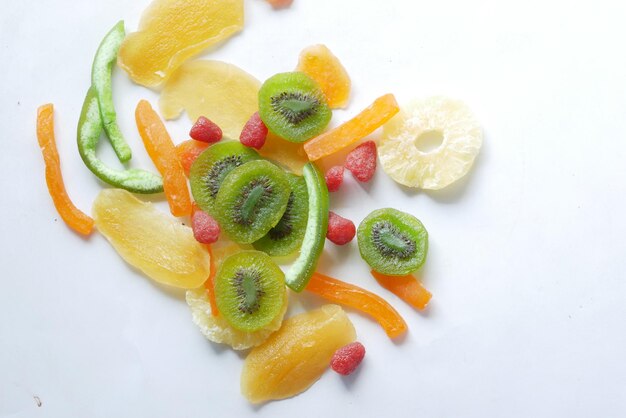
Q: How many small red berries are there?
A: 7